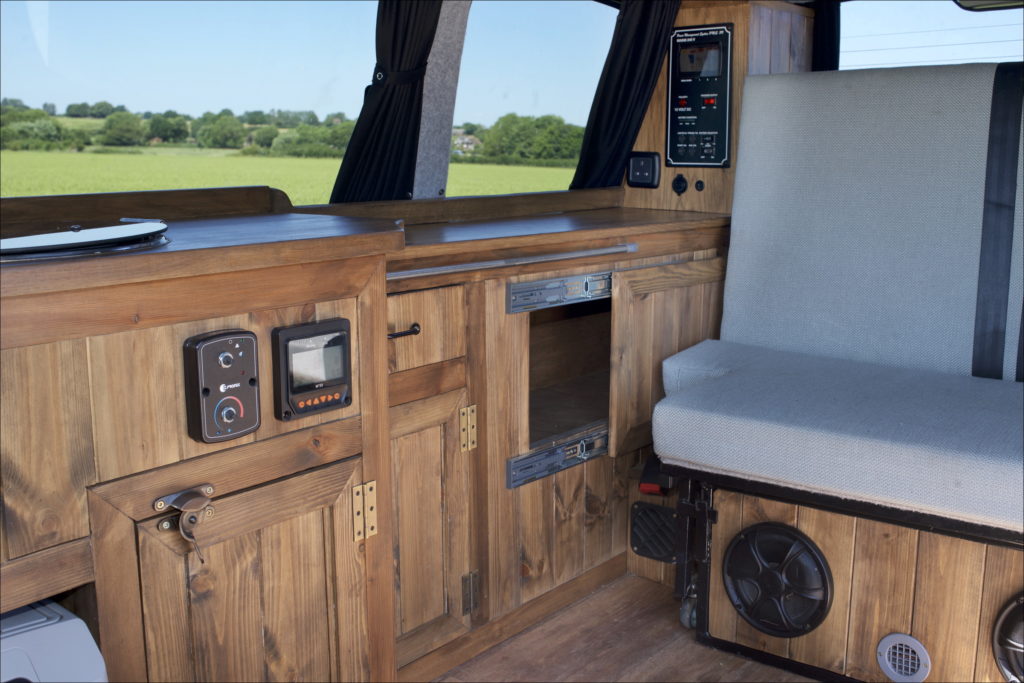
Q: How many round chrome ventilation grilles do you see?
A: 1